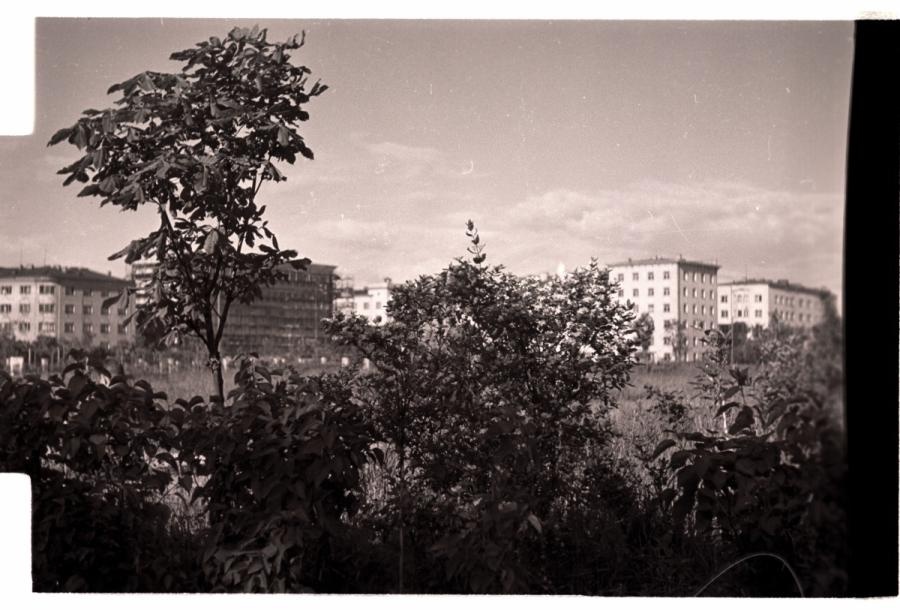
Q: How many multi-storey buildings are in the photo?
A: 5